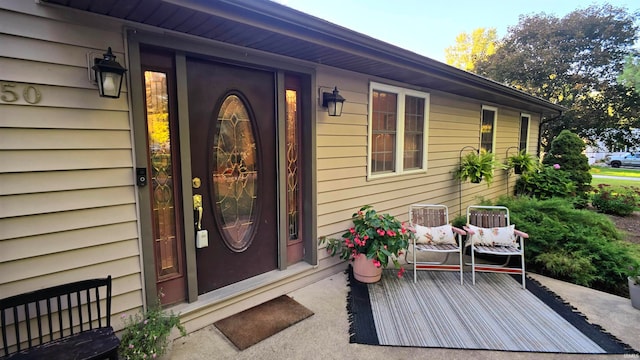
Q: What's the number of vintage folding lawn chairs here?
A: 2